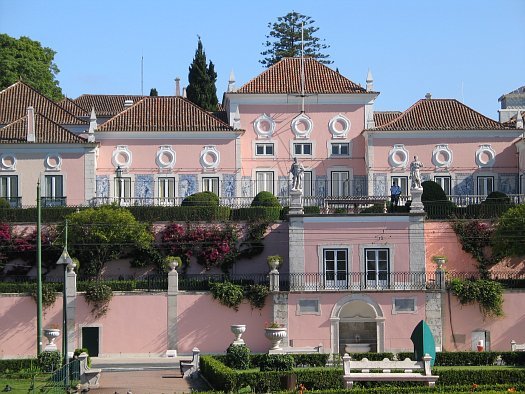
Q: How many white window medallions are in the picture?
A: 11